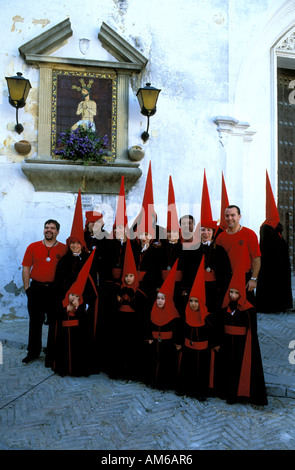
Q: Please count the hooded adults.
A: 7